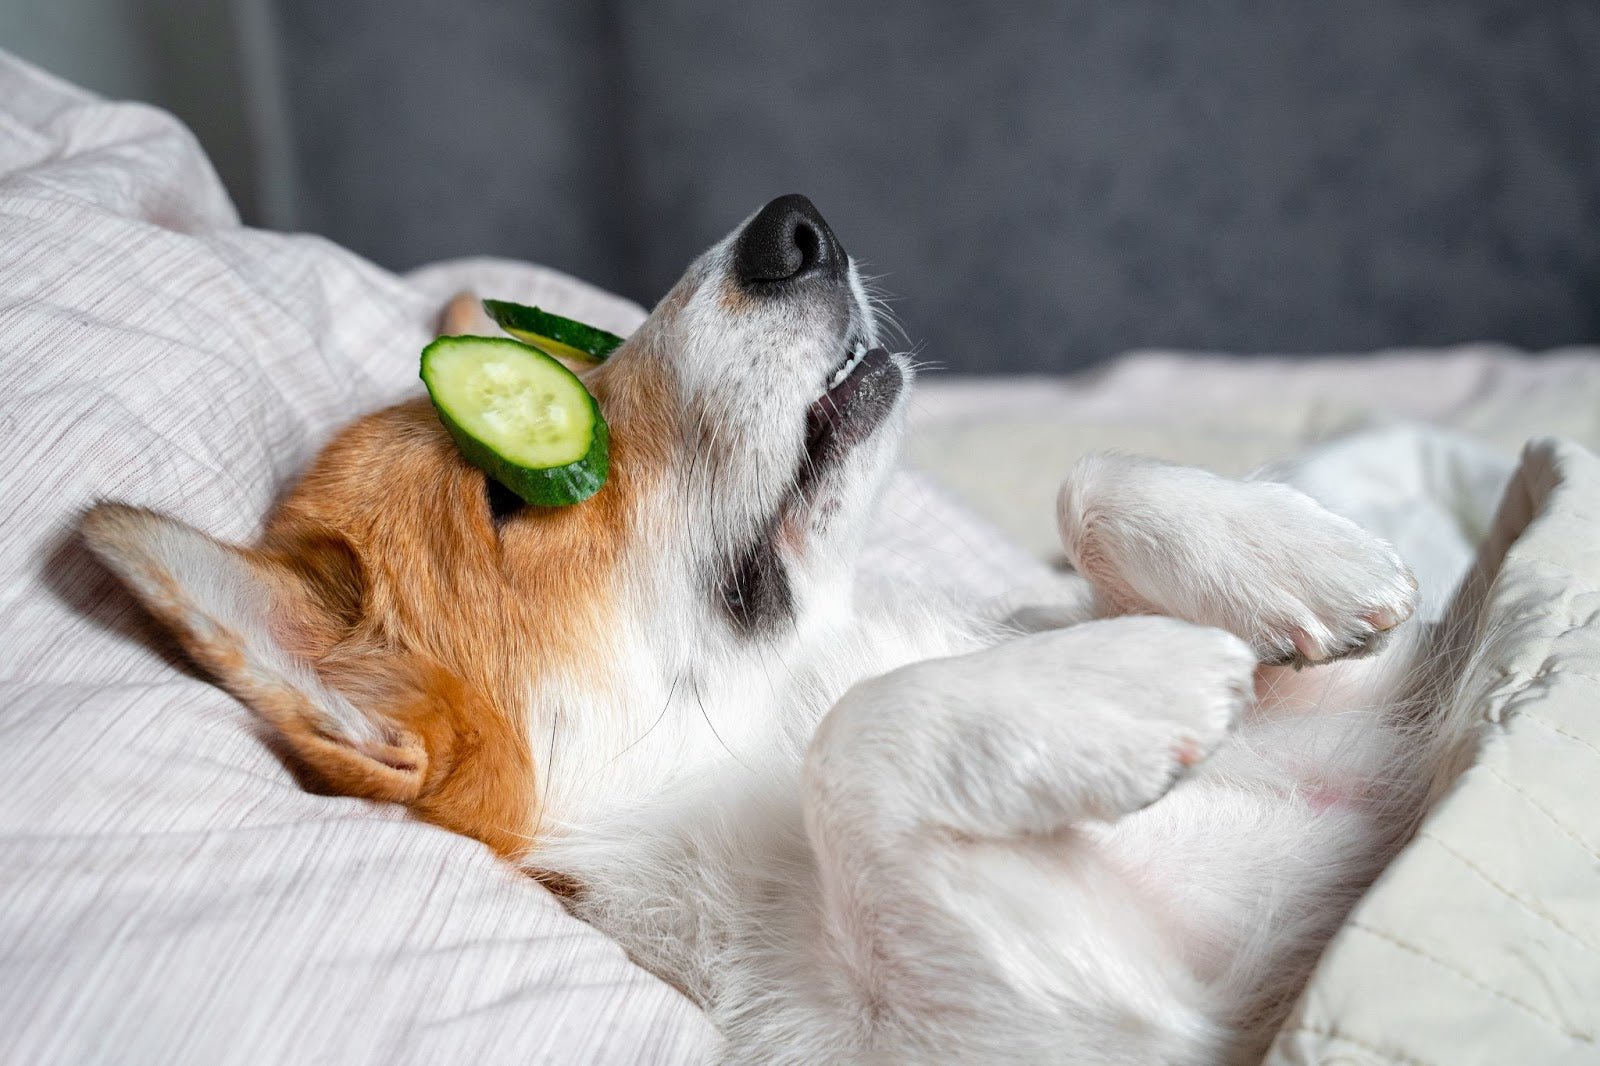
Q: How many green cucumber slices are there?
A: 2